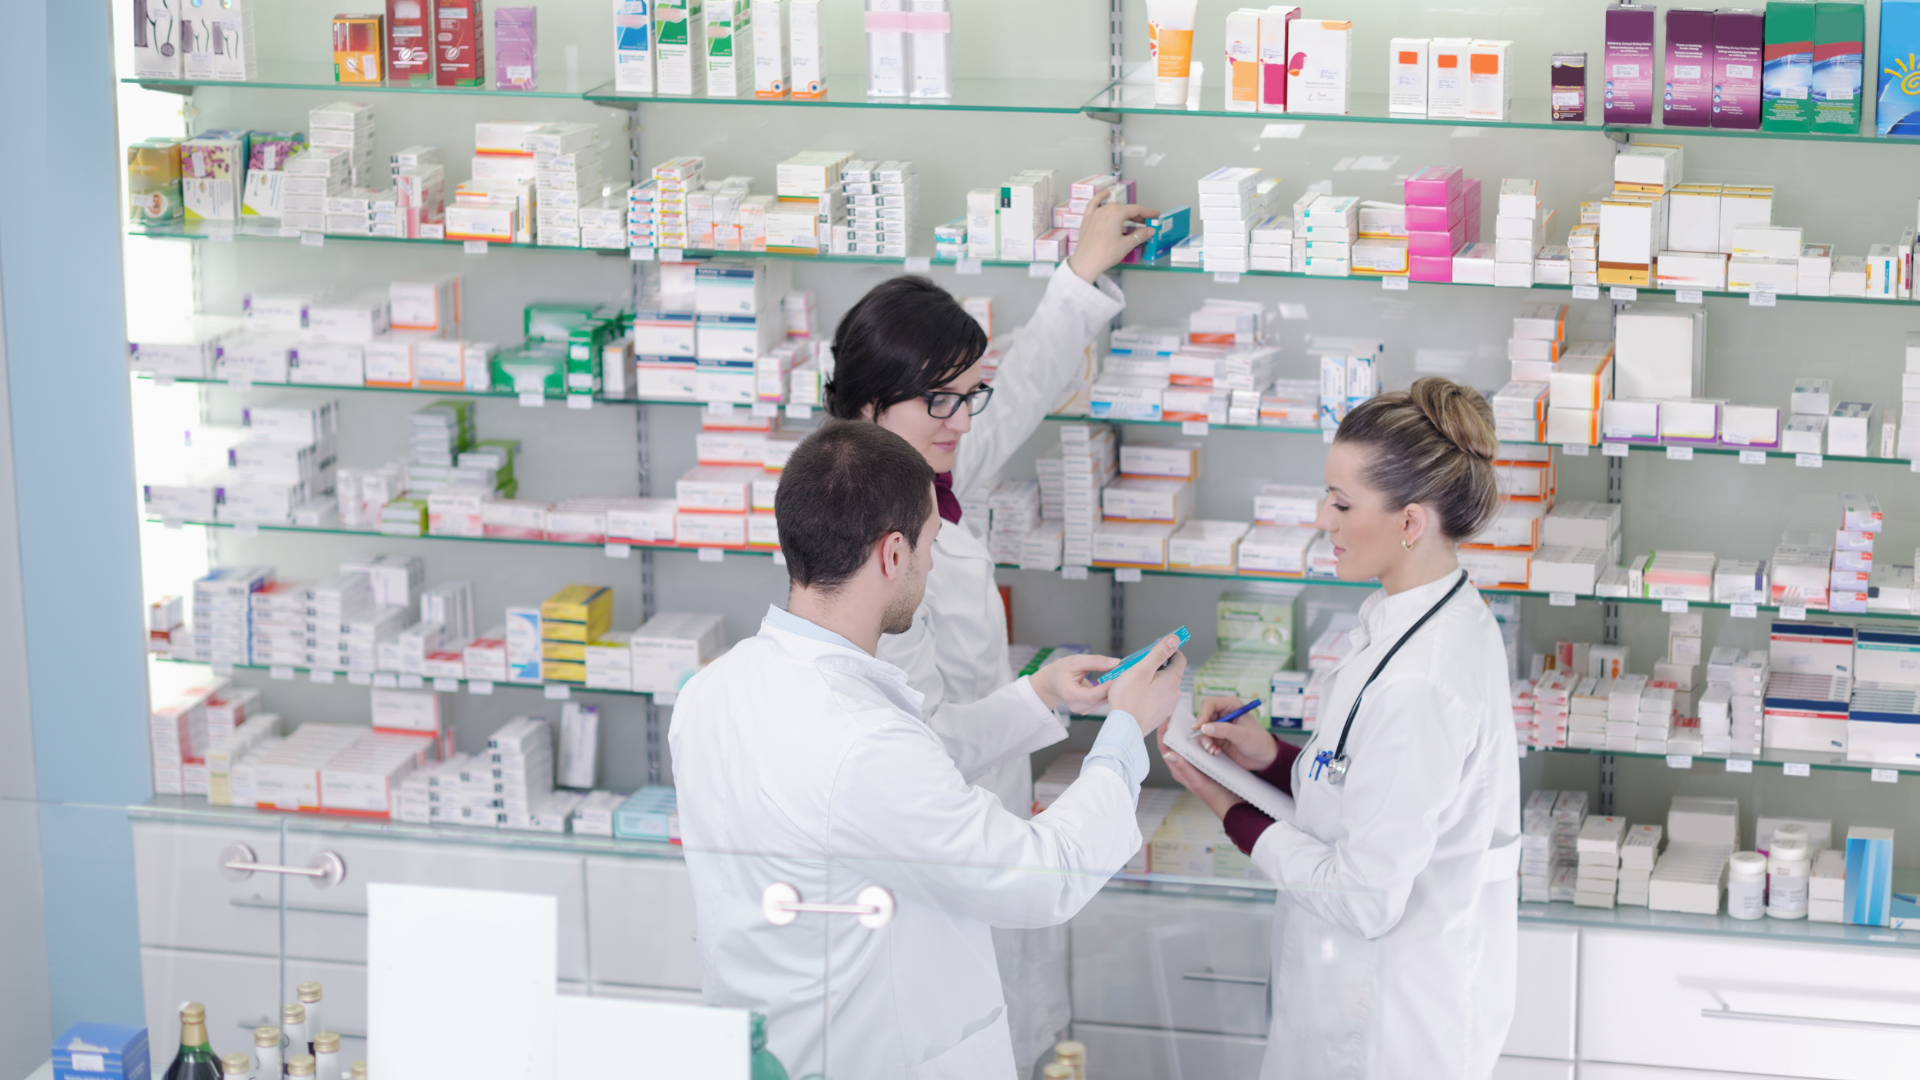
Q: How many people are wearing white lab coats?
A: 3